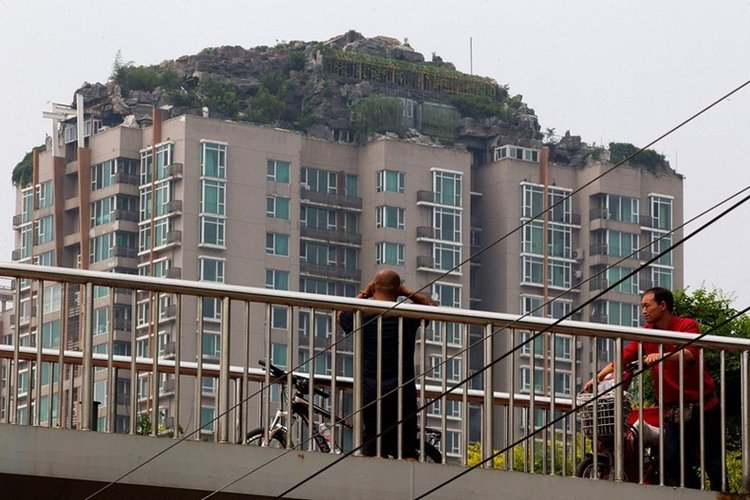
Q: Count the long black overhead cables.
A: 4